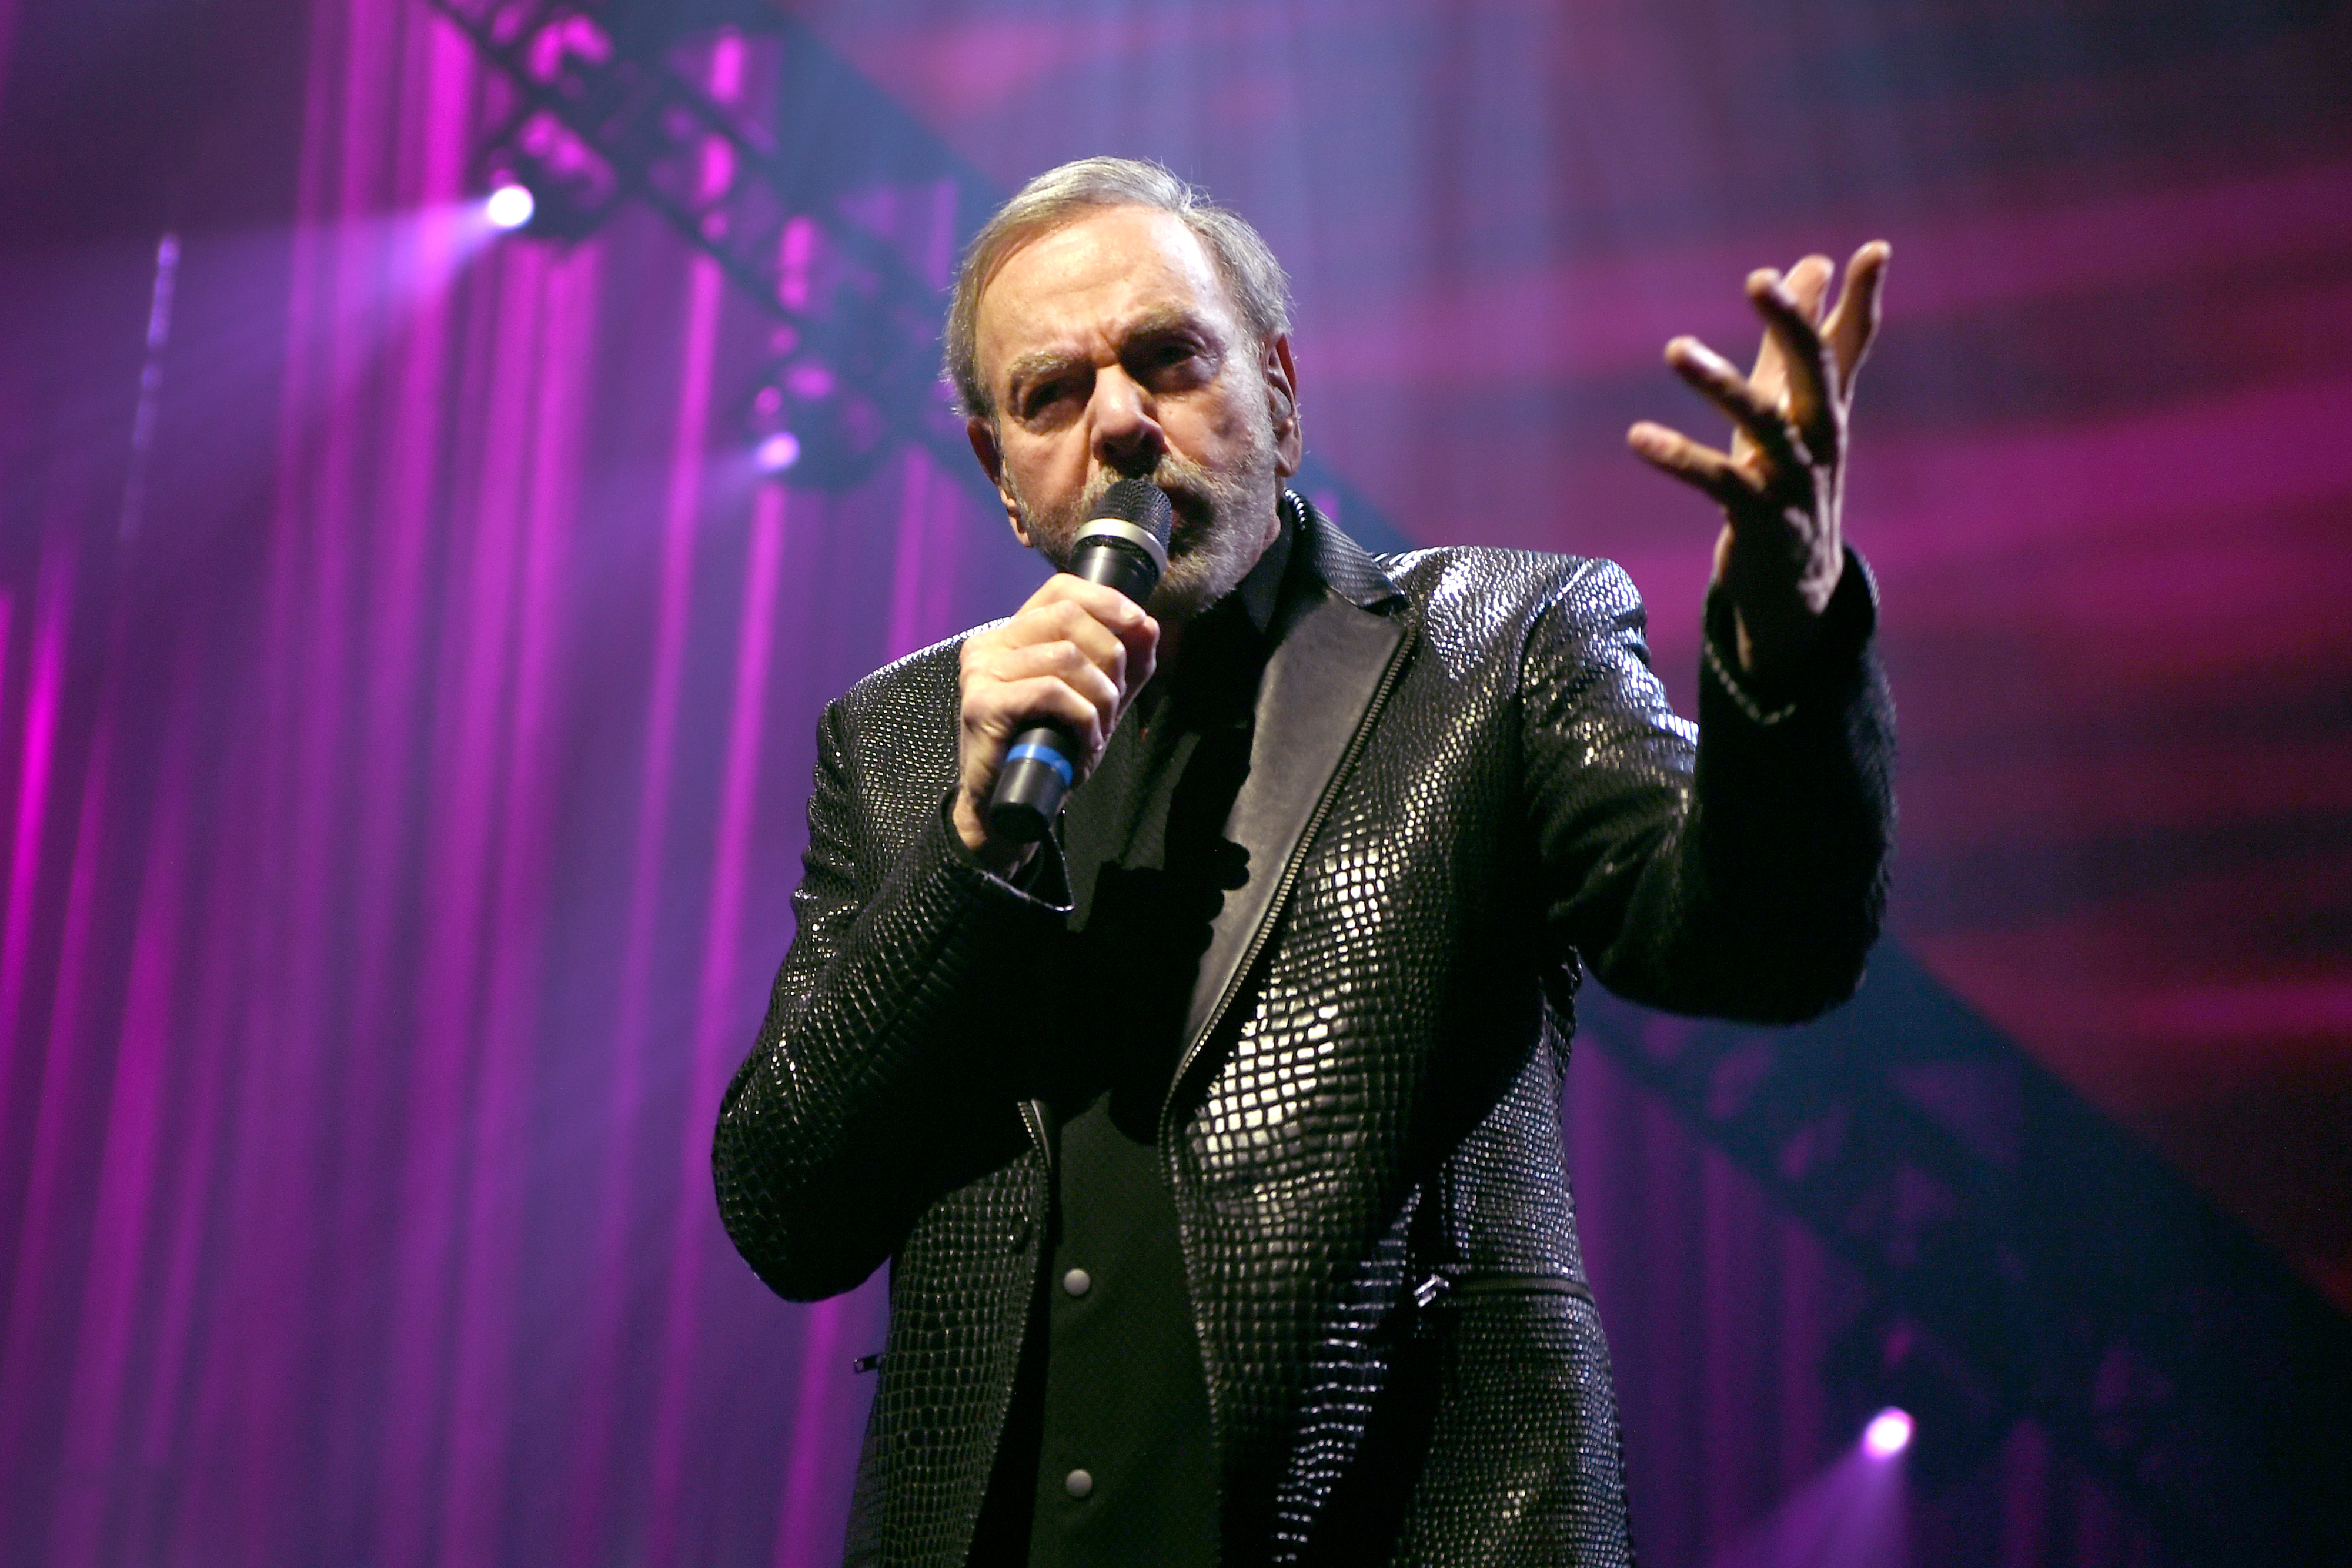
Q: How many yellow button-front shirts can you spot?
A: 0